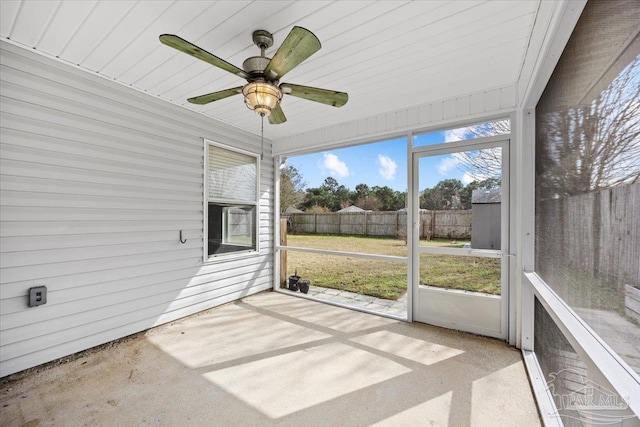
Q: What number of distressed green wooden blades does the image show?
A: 5